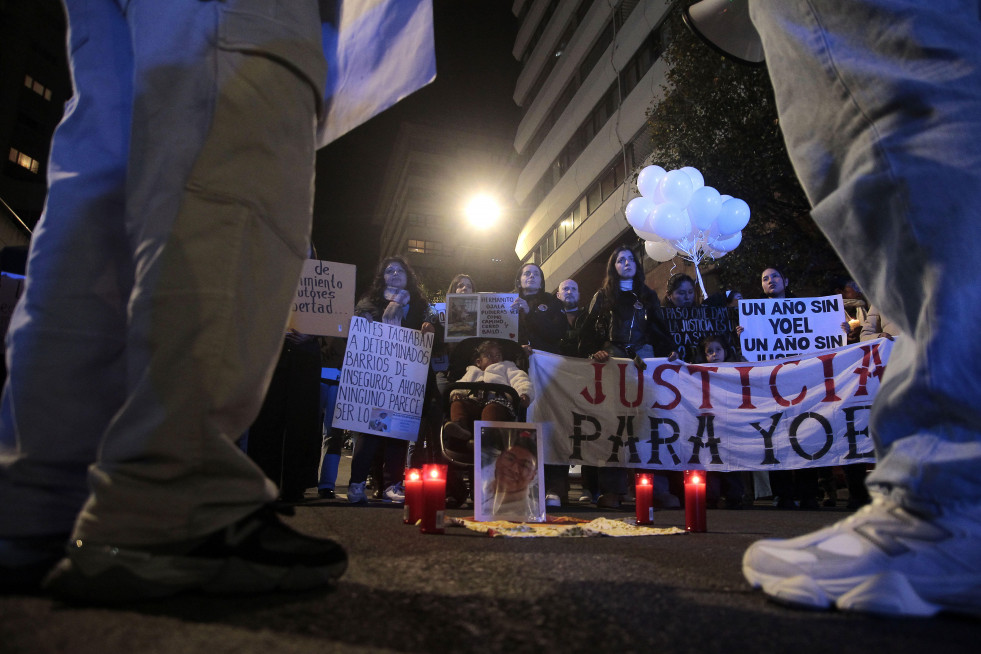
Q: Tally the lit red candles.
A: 4